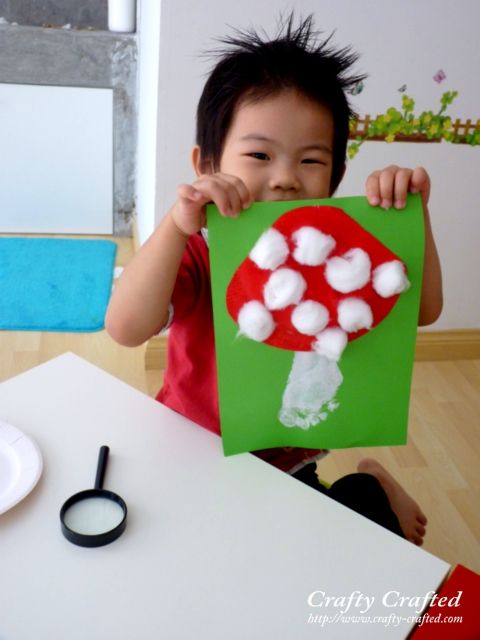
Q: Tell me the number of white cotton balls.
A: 9